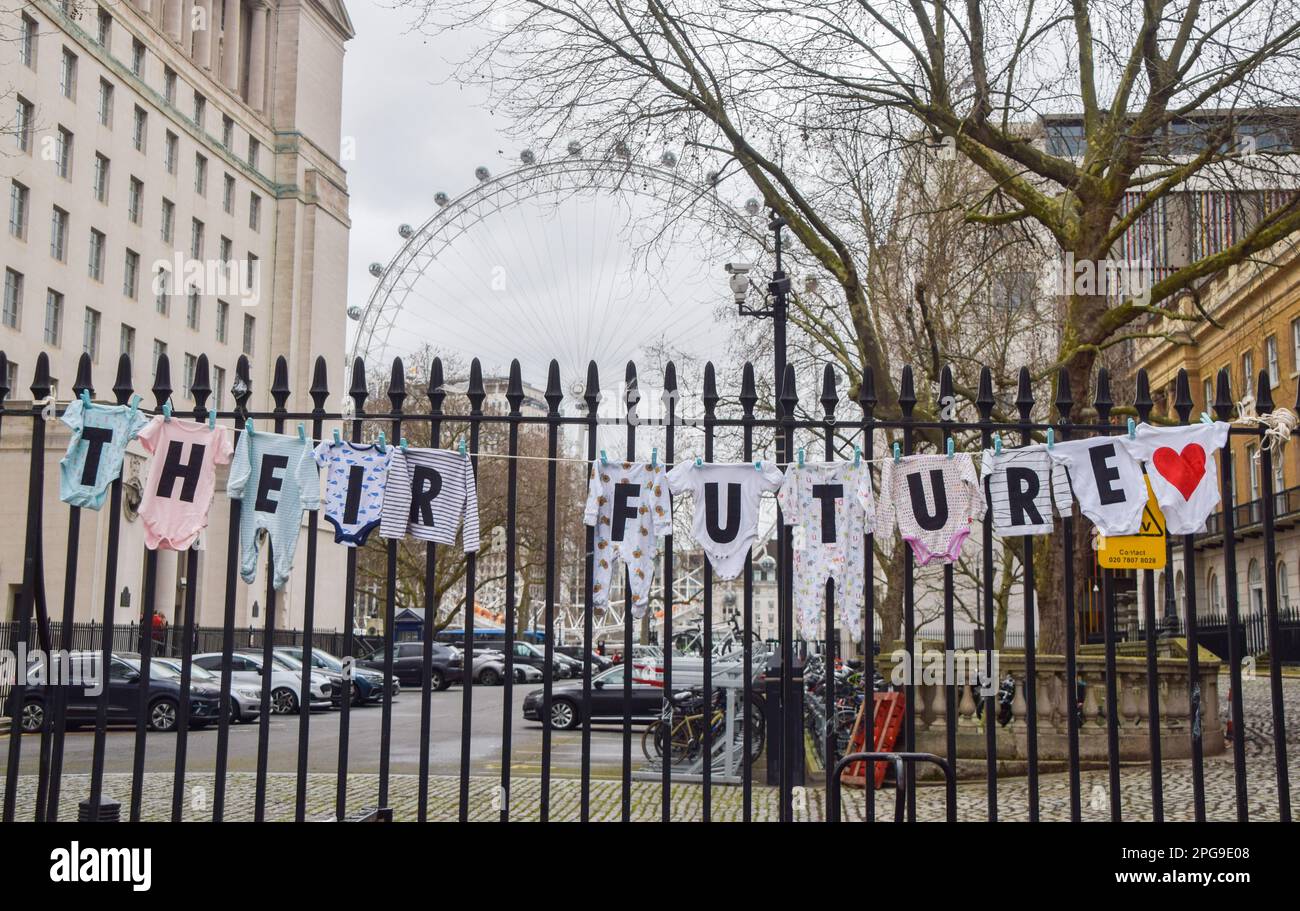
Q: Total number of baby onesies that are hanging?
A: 12